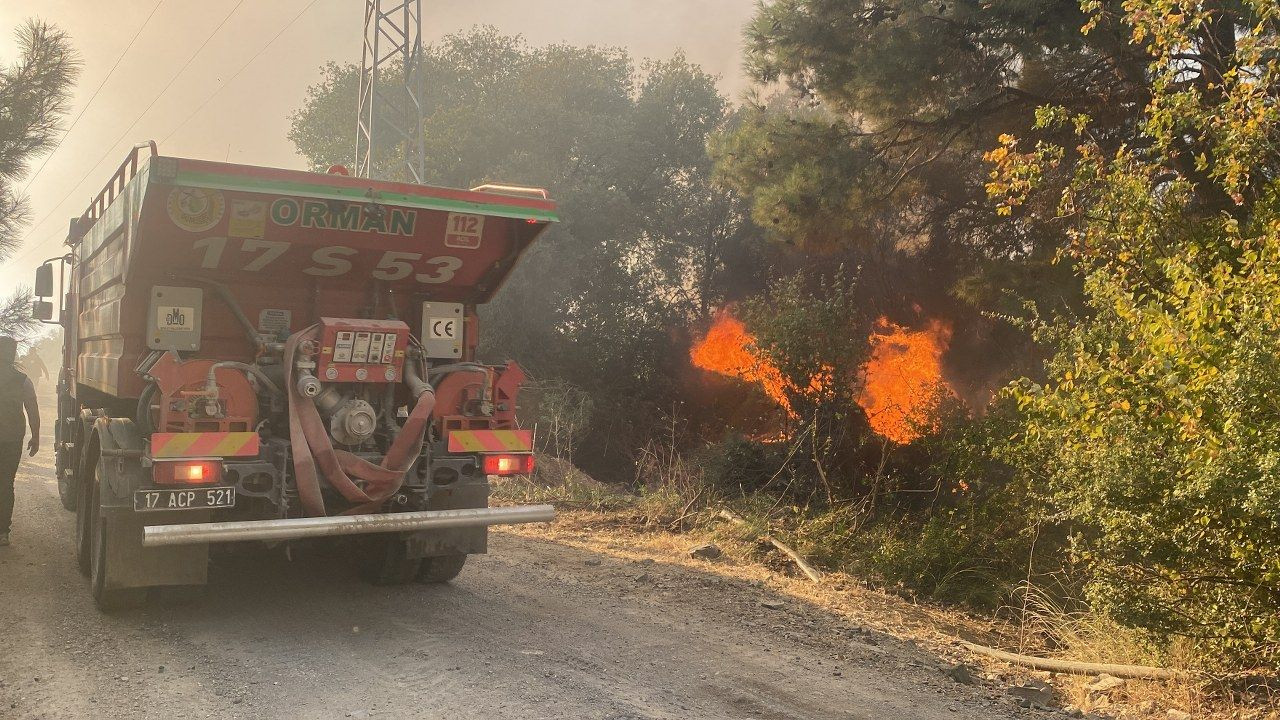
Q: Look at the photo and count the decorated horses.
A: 0